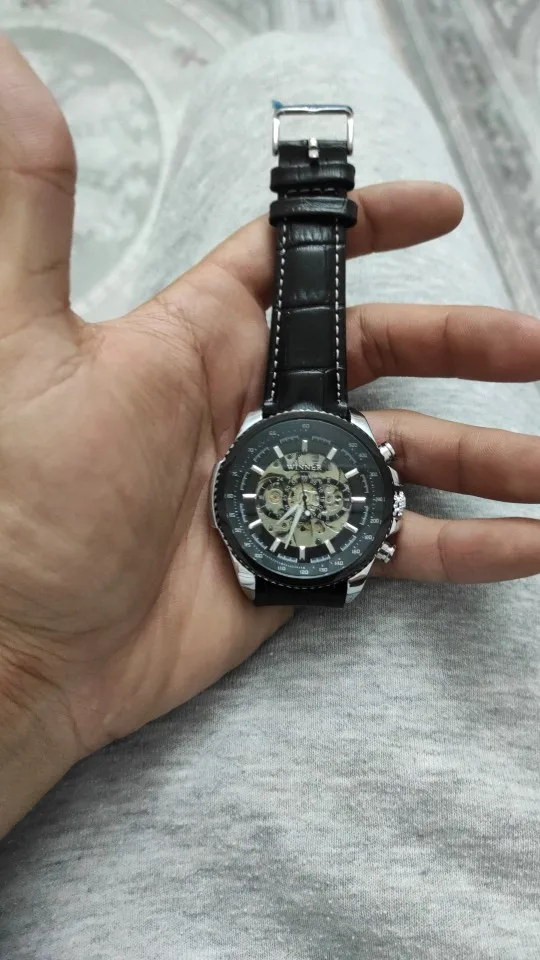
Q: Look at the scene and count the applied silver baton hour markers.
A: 12